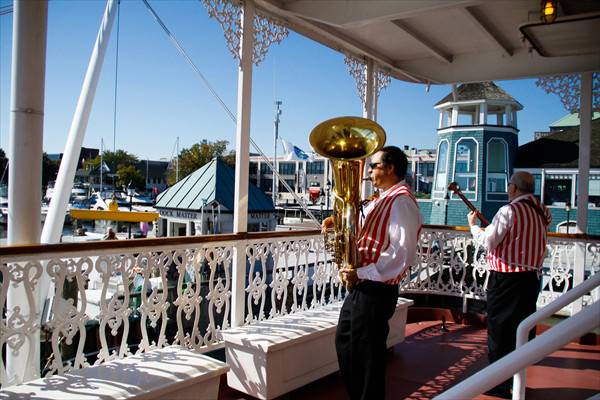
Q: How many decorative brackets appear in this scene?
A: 6